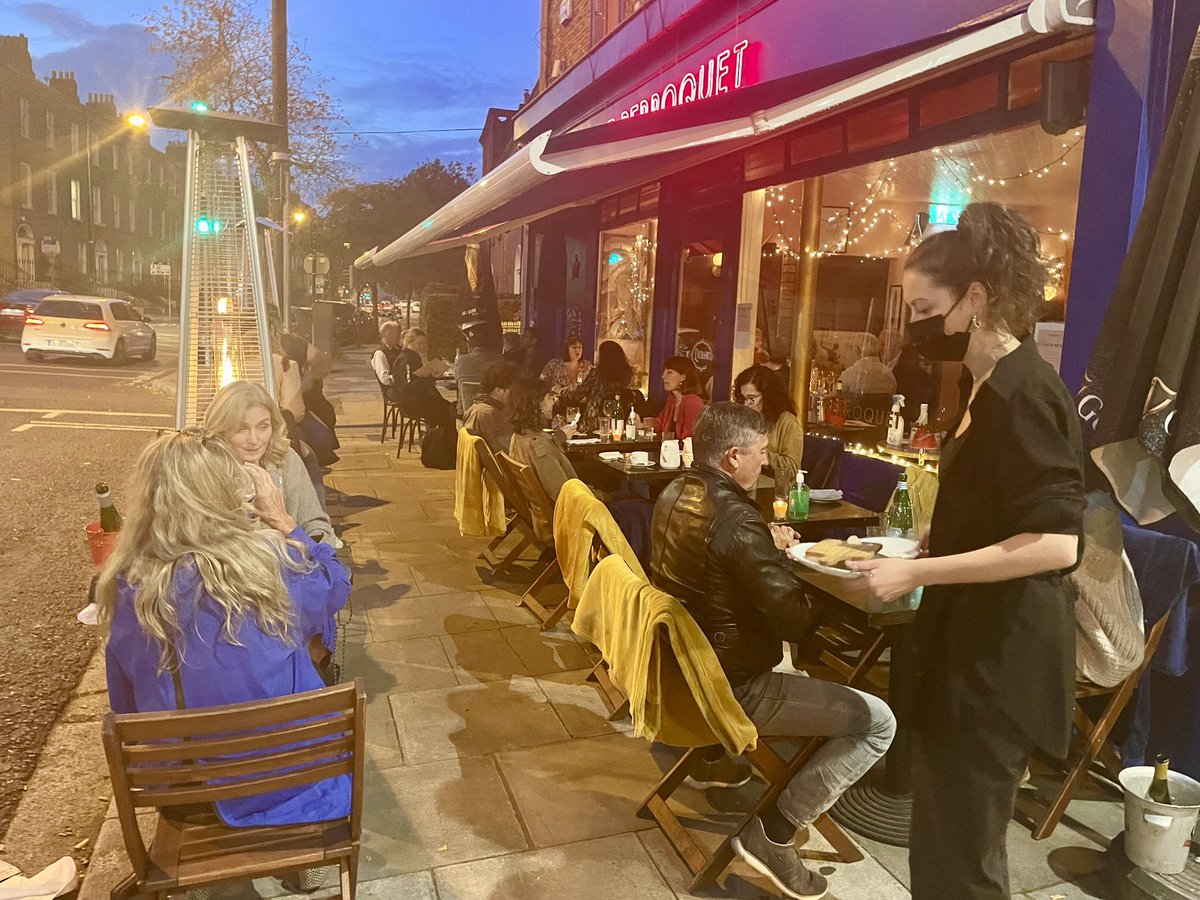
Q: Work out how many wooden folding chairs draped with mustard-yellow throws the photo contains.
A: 3